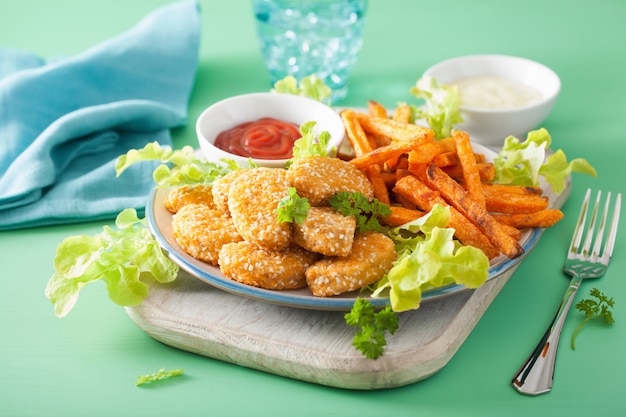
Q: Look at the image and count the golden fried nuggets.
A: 8